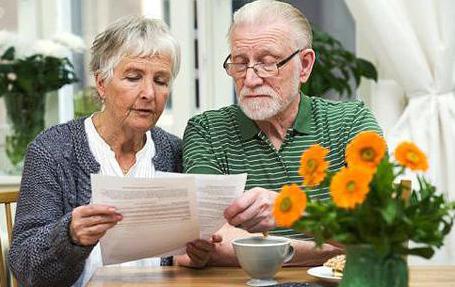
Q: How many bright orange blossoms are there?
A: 5